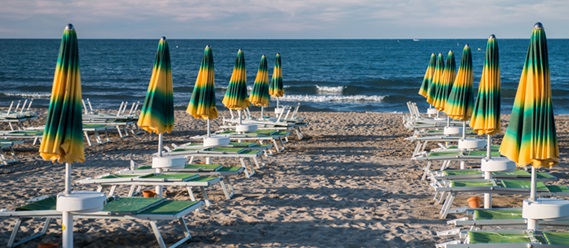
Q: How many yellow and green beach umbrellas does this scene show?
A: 12